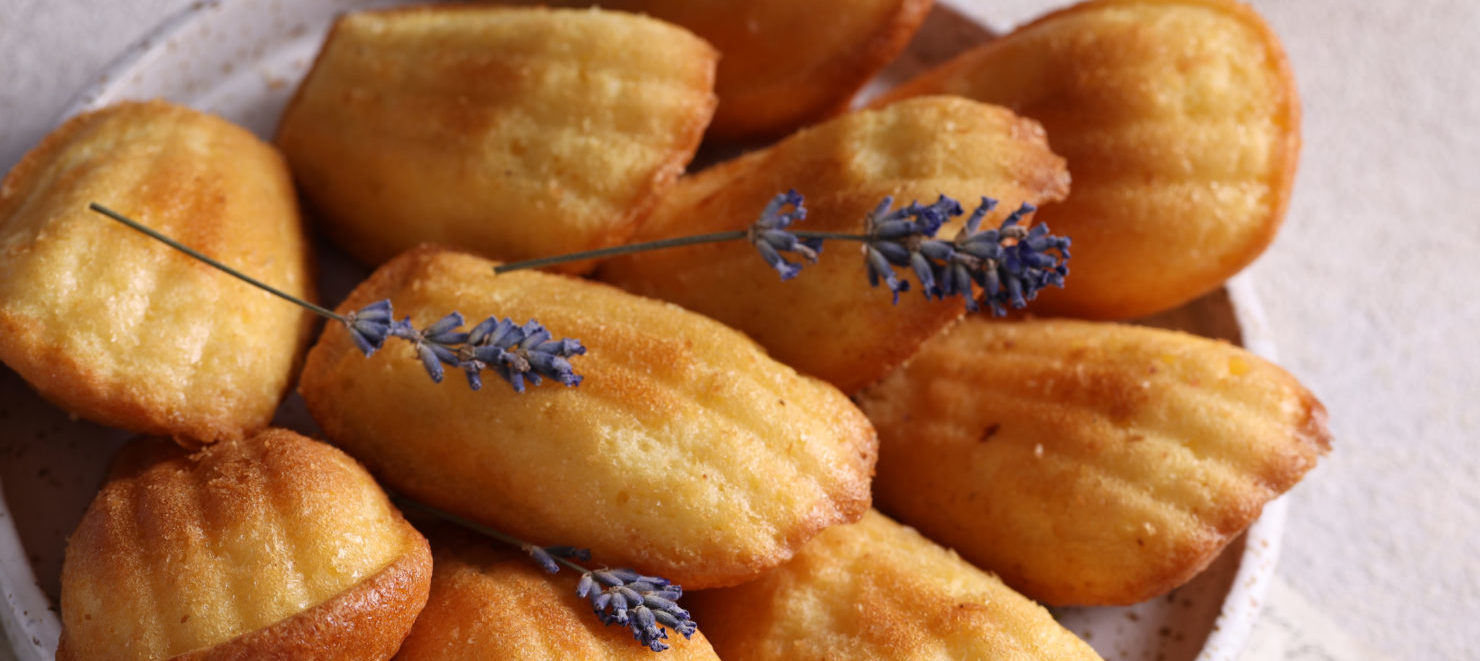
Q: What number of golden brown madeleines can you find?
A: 10